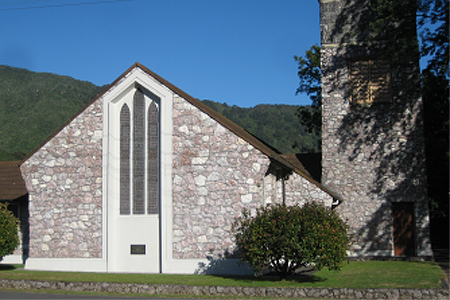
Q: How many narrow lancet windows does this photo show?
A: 3